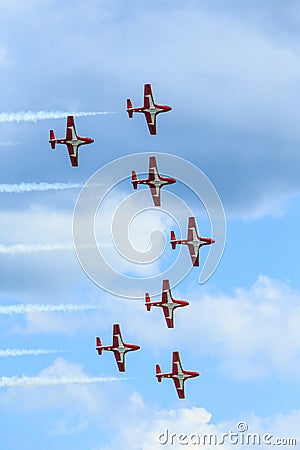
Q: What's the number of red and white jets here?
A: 7